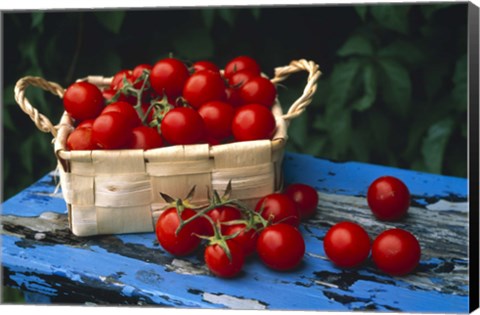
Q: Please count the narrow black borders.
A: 1